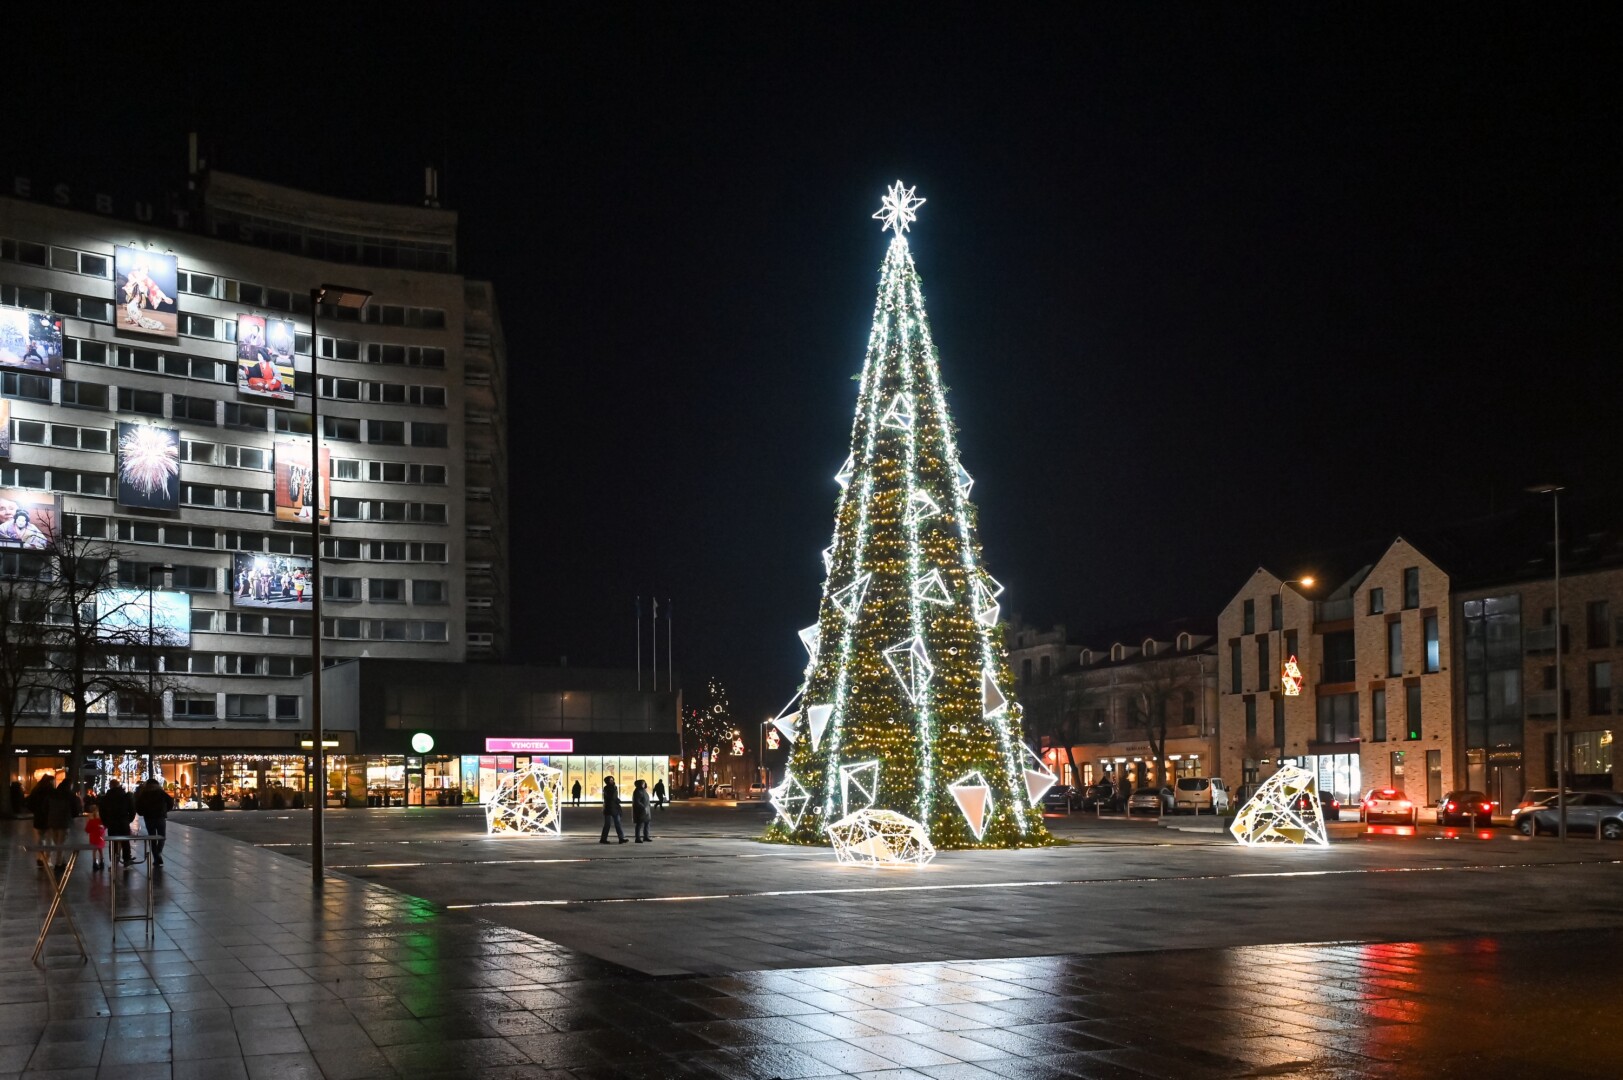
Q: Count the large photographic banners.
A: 9